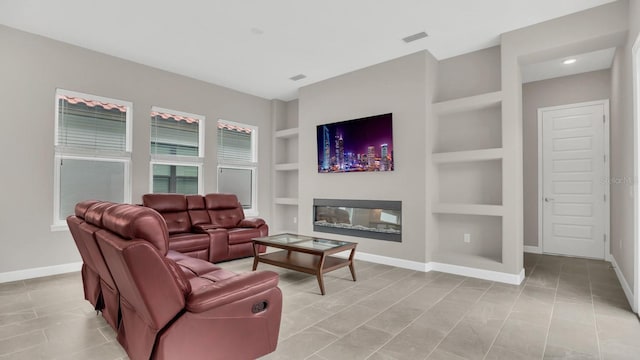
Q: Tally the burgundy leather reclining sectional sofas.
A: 2